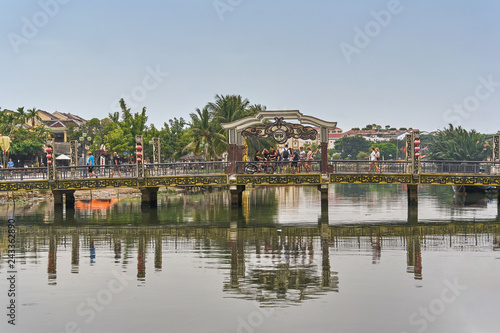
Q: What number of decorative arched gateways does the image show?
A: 1